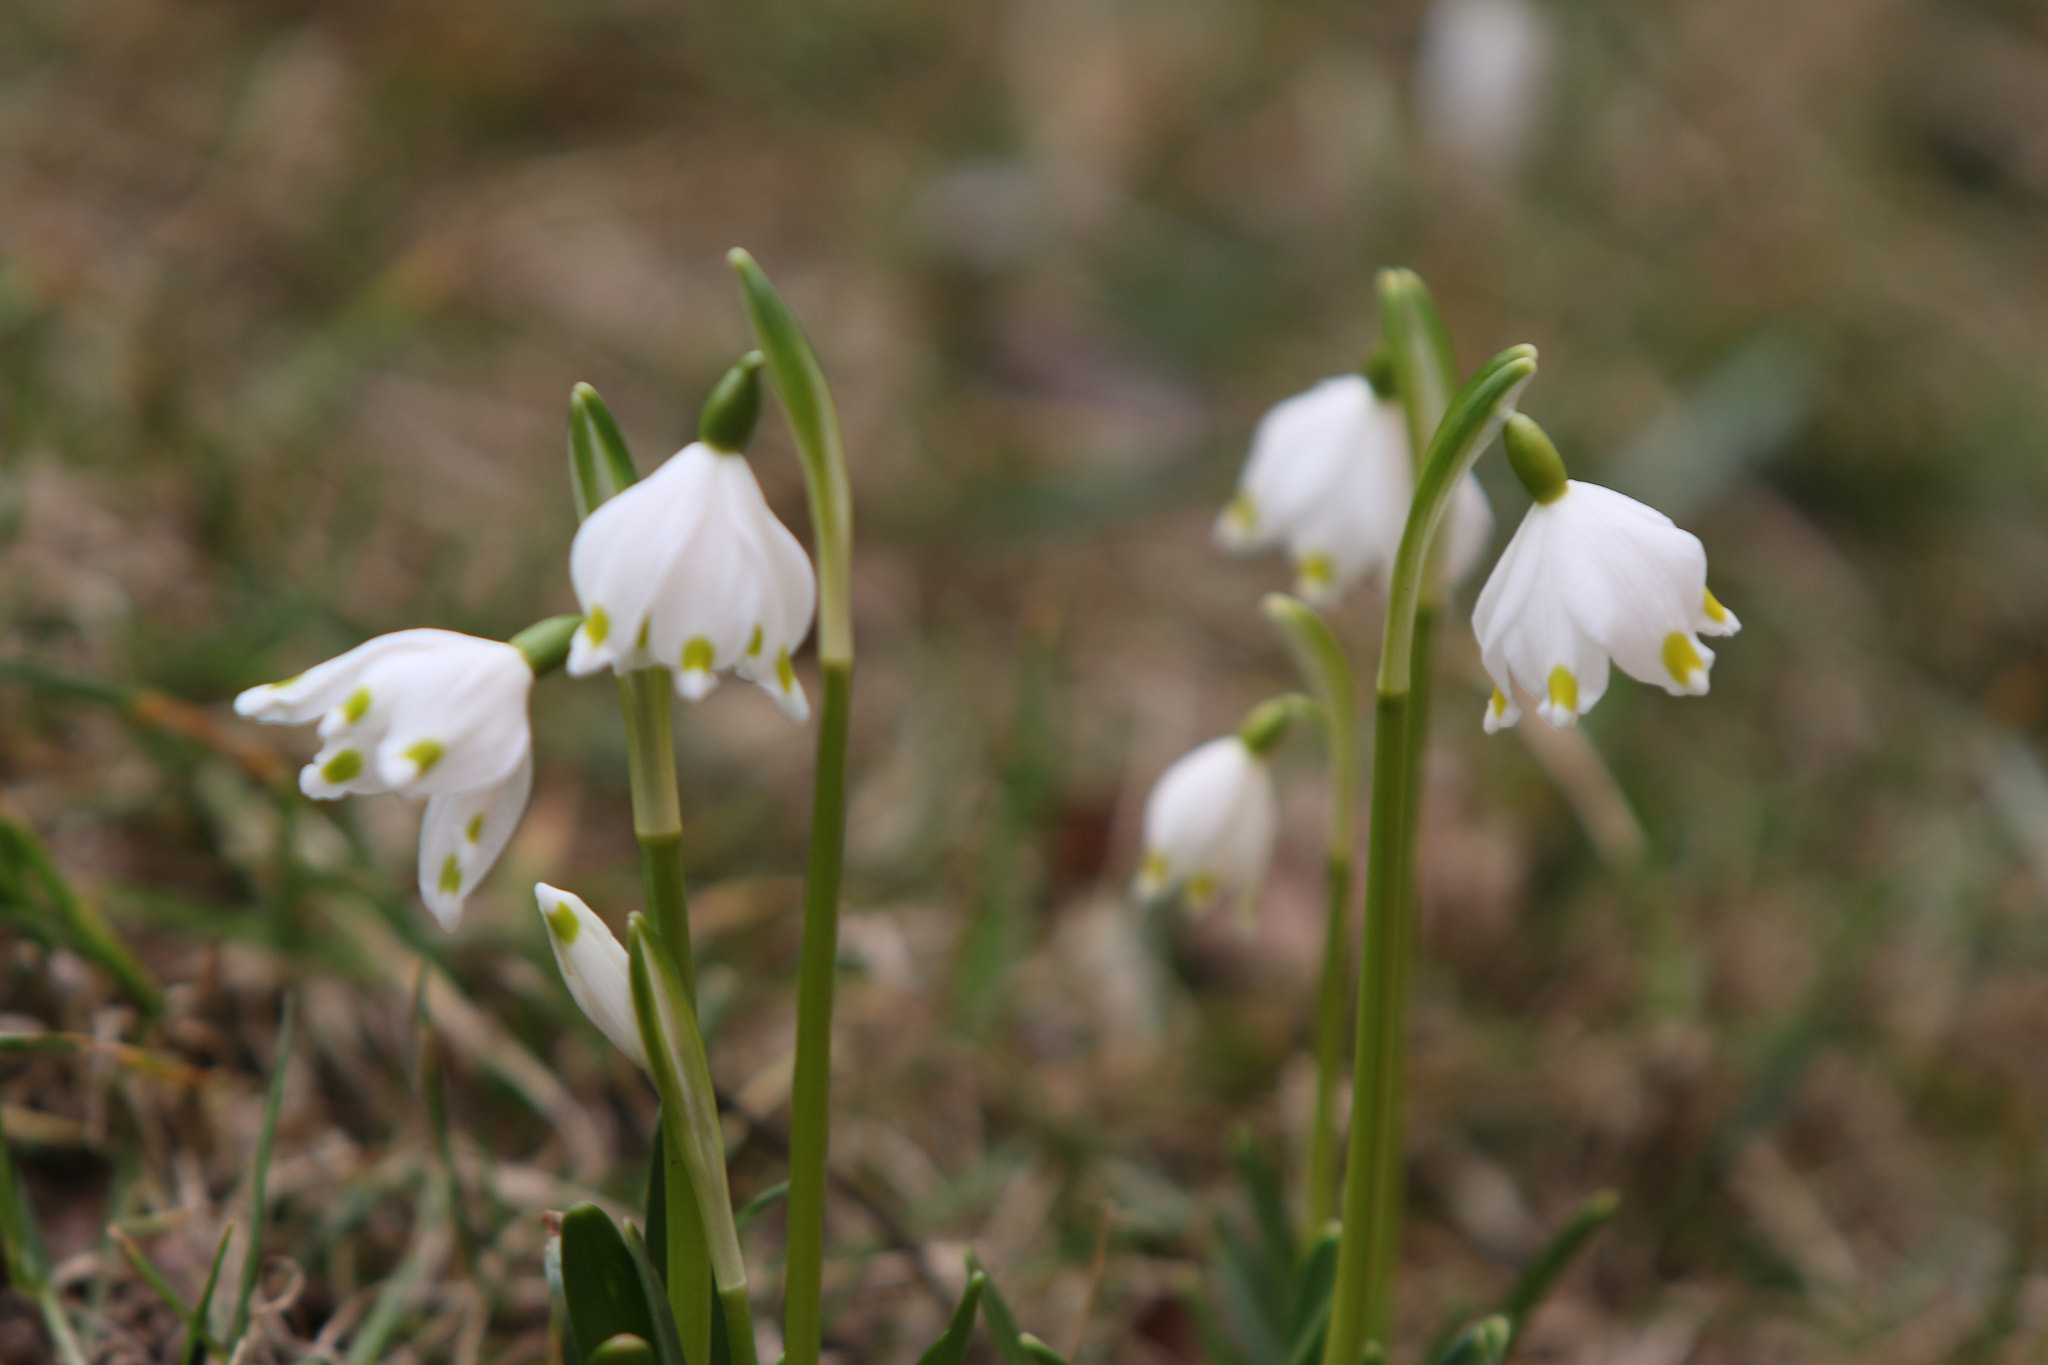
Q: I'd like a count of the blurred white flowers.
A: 3